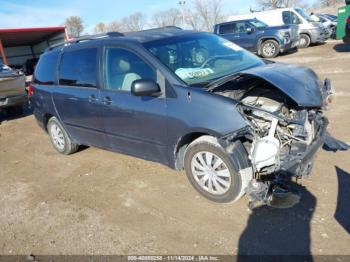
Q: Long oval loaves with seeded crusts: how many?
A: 0